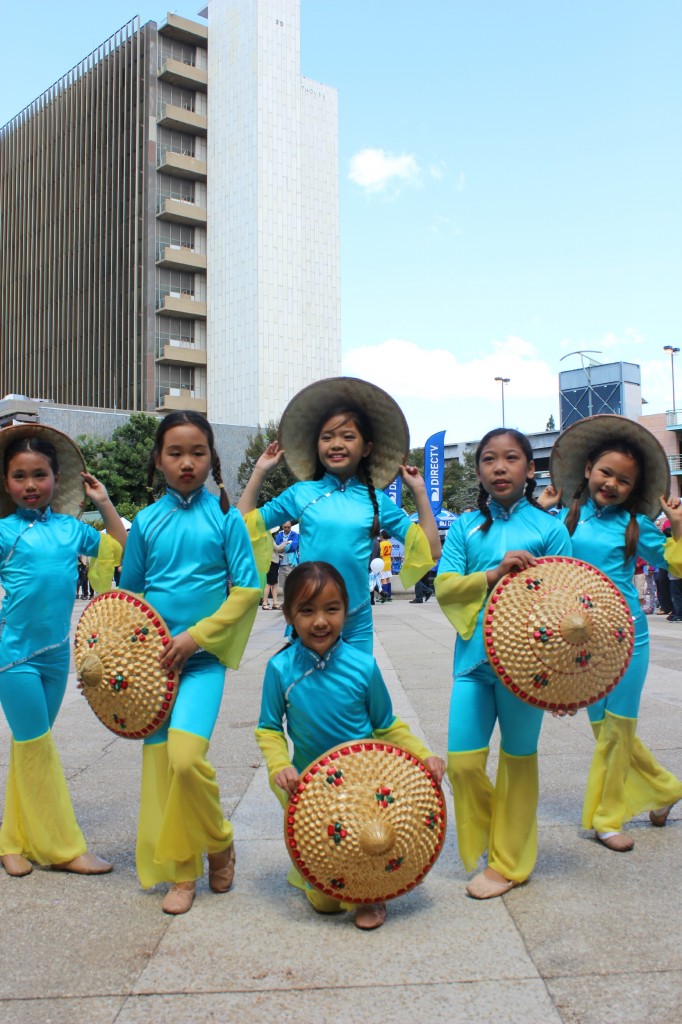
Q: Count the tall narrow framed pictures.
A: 0